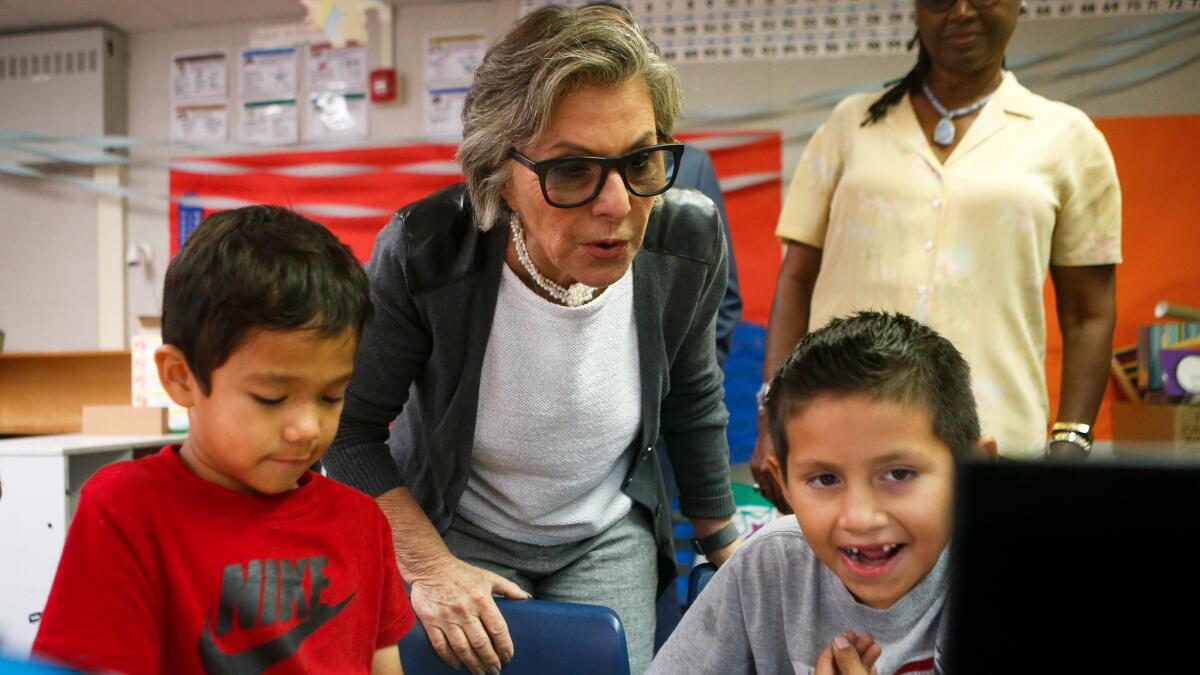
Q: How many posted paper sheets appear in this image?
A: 8